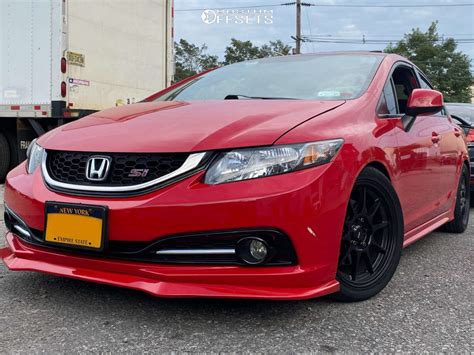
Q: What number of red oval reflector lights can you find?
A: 2